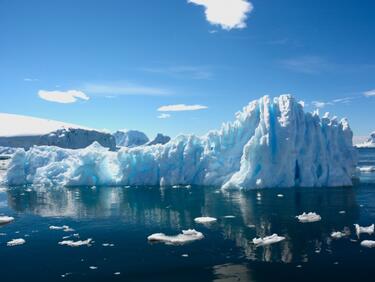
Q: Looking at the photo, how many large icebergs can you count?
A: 1